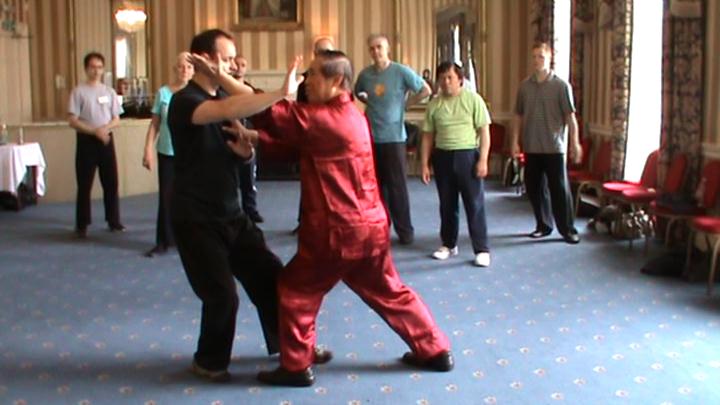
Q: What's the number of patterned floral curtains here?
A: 4